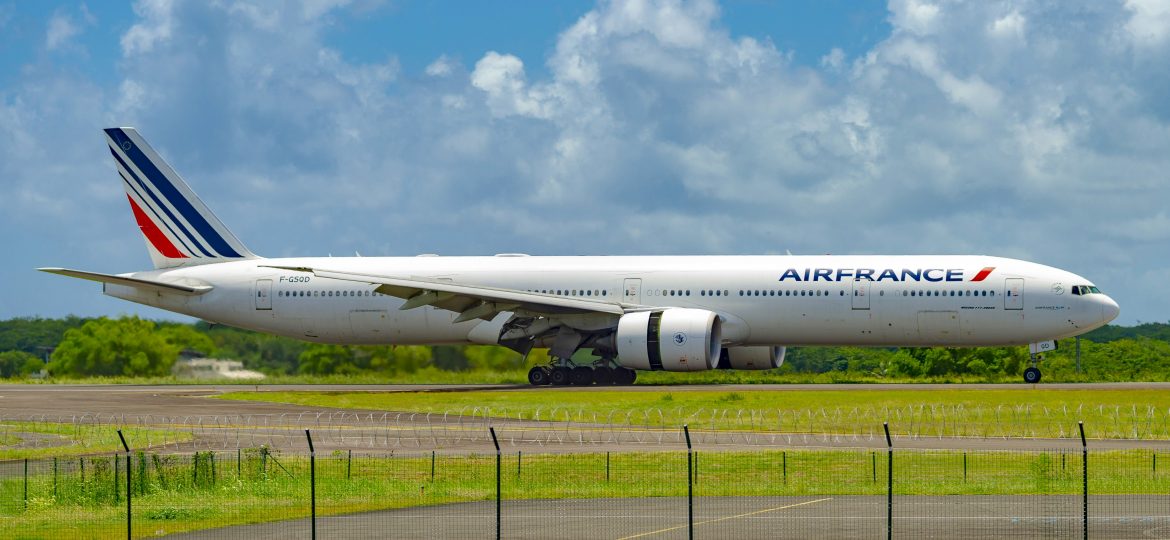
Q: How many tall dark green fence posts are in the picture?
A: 6